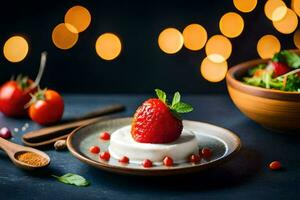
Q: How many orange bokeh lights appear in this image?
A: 15